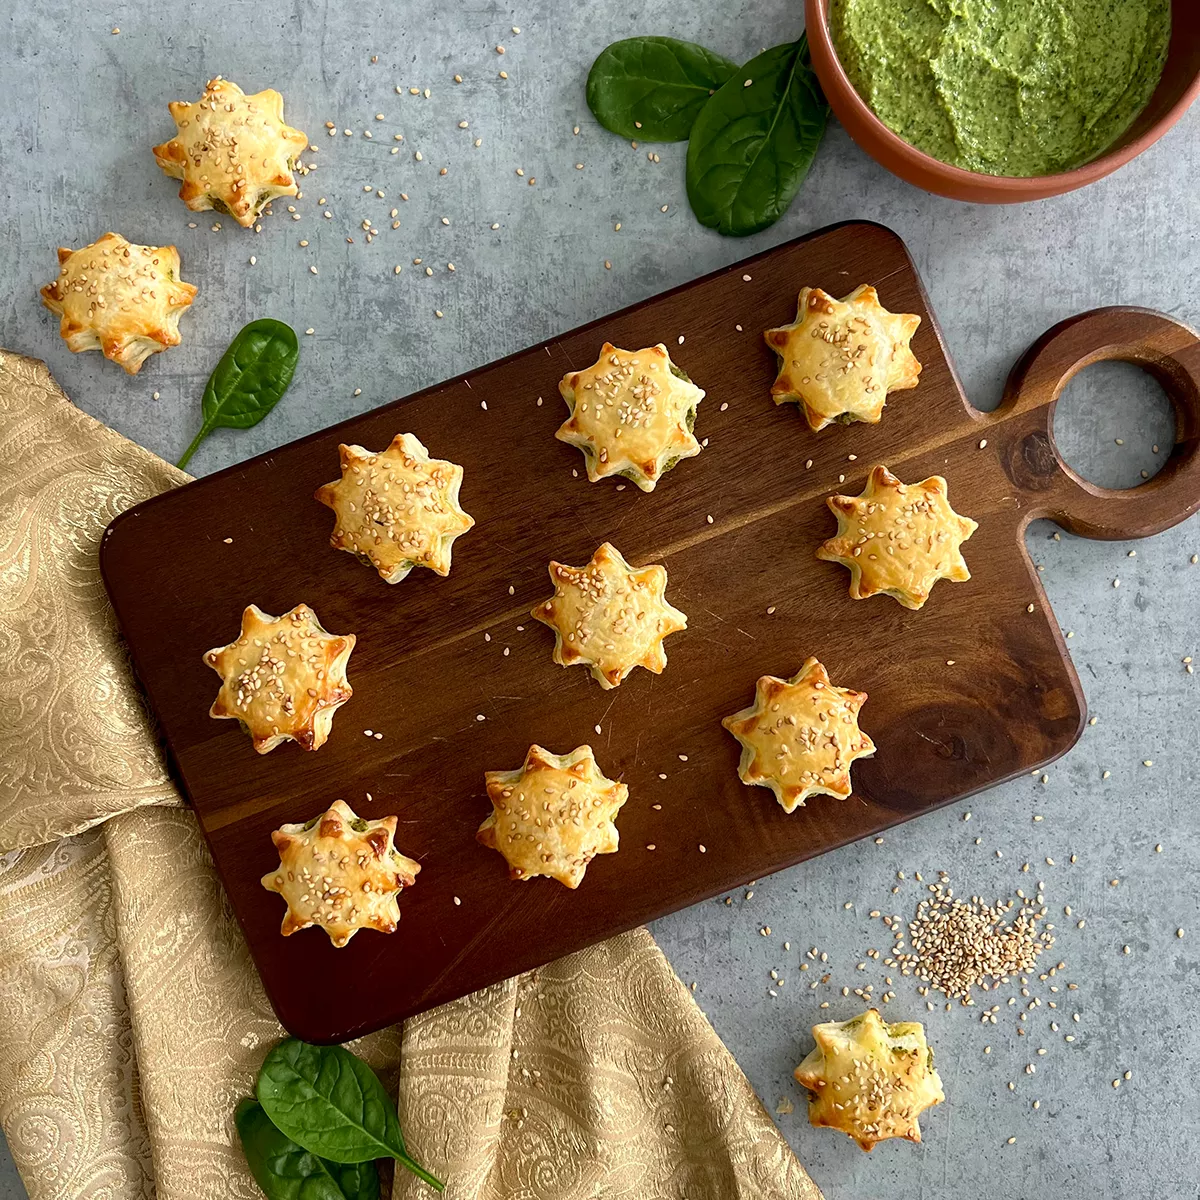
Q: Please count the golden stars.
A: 12